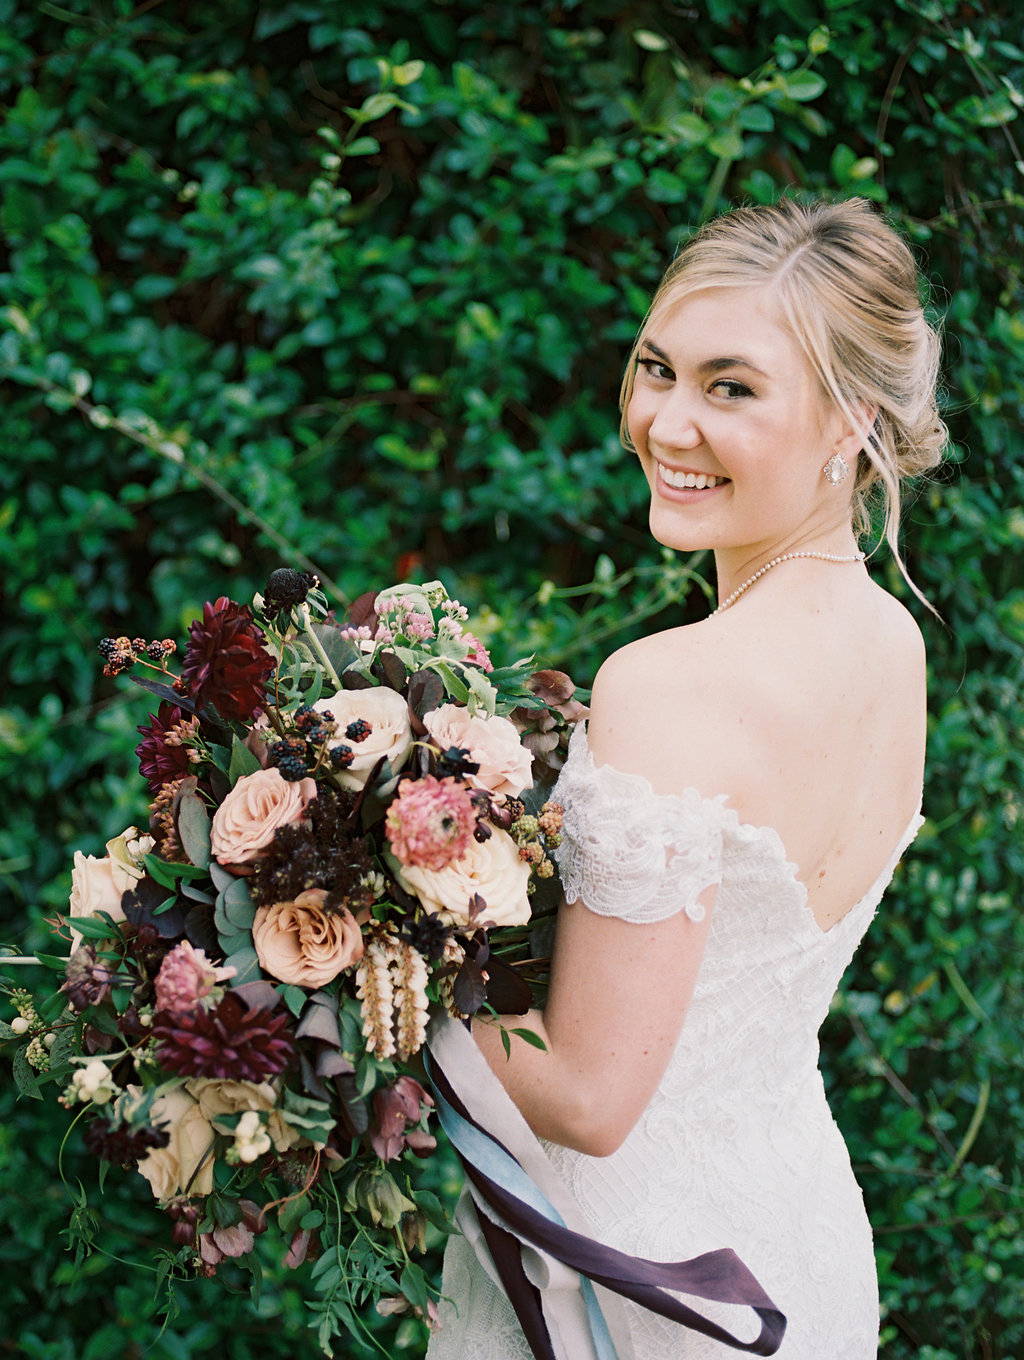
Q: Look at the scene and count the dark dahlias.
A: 3